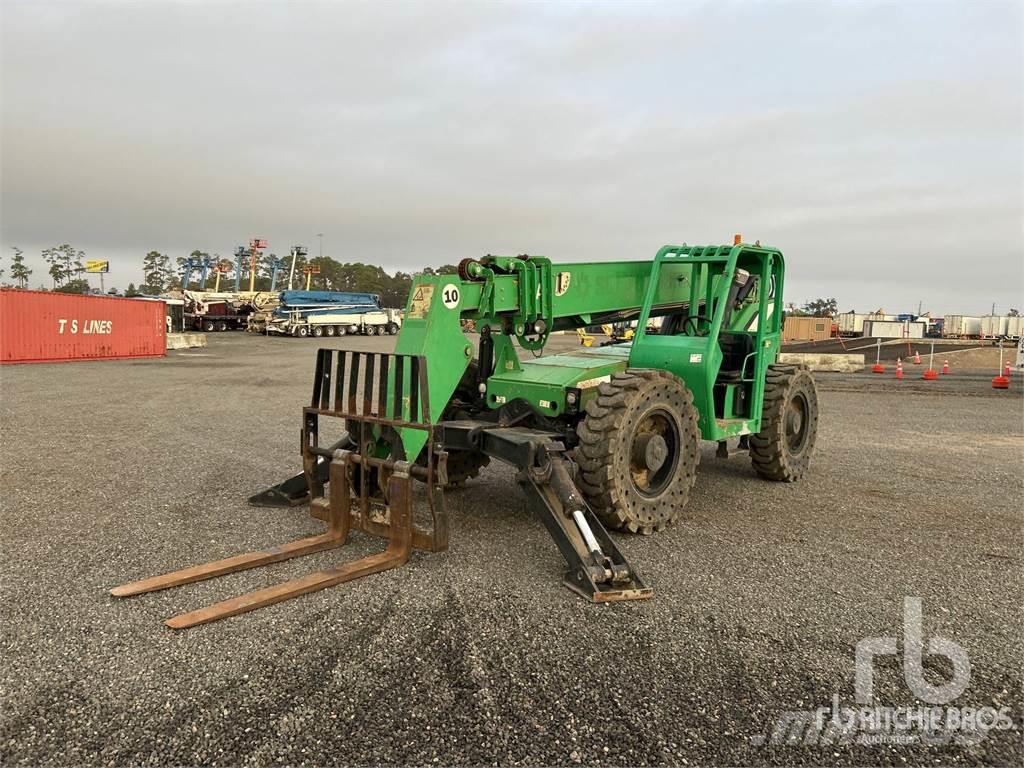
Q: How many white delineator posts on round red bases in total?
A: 3